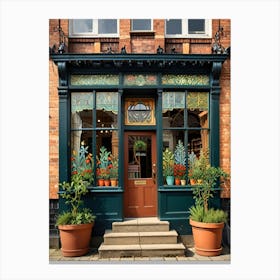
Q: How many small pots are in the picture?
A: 8